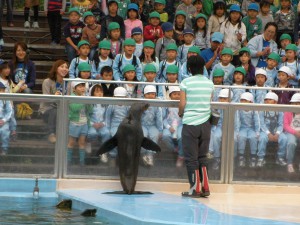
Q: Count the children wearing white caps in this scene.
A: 11